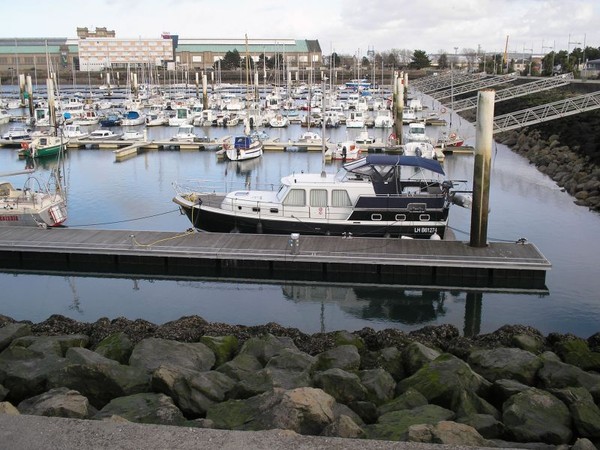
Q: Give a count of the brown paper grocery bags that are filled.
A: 0